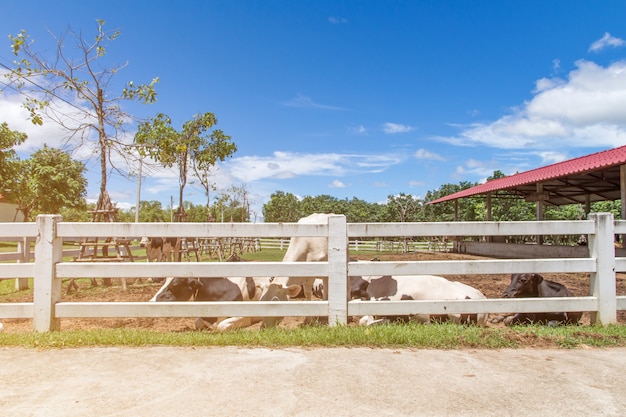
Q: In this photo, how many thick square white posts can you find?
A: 3